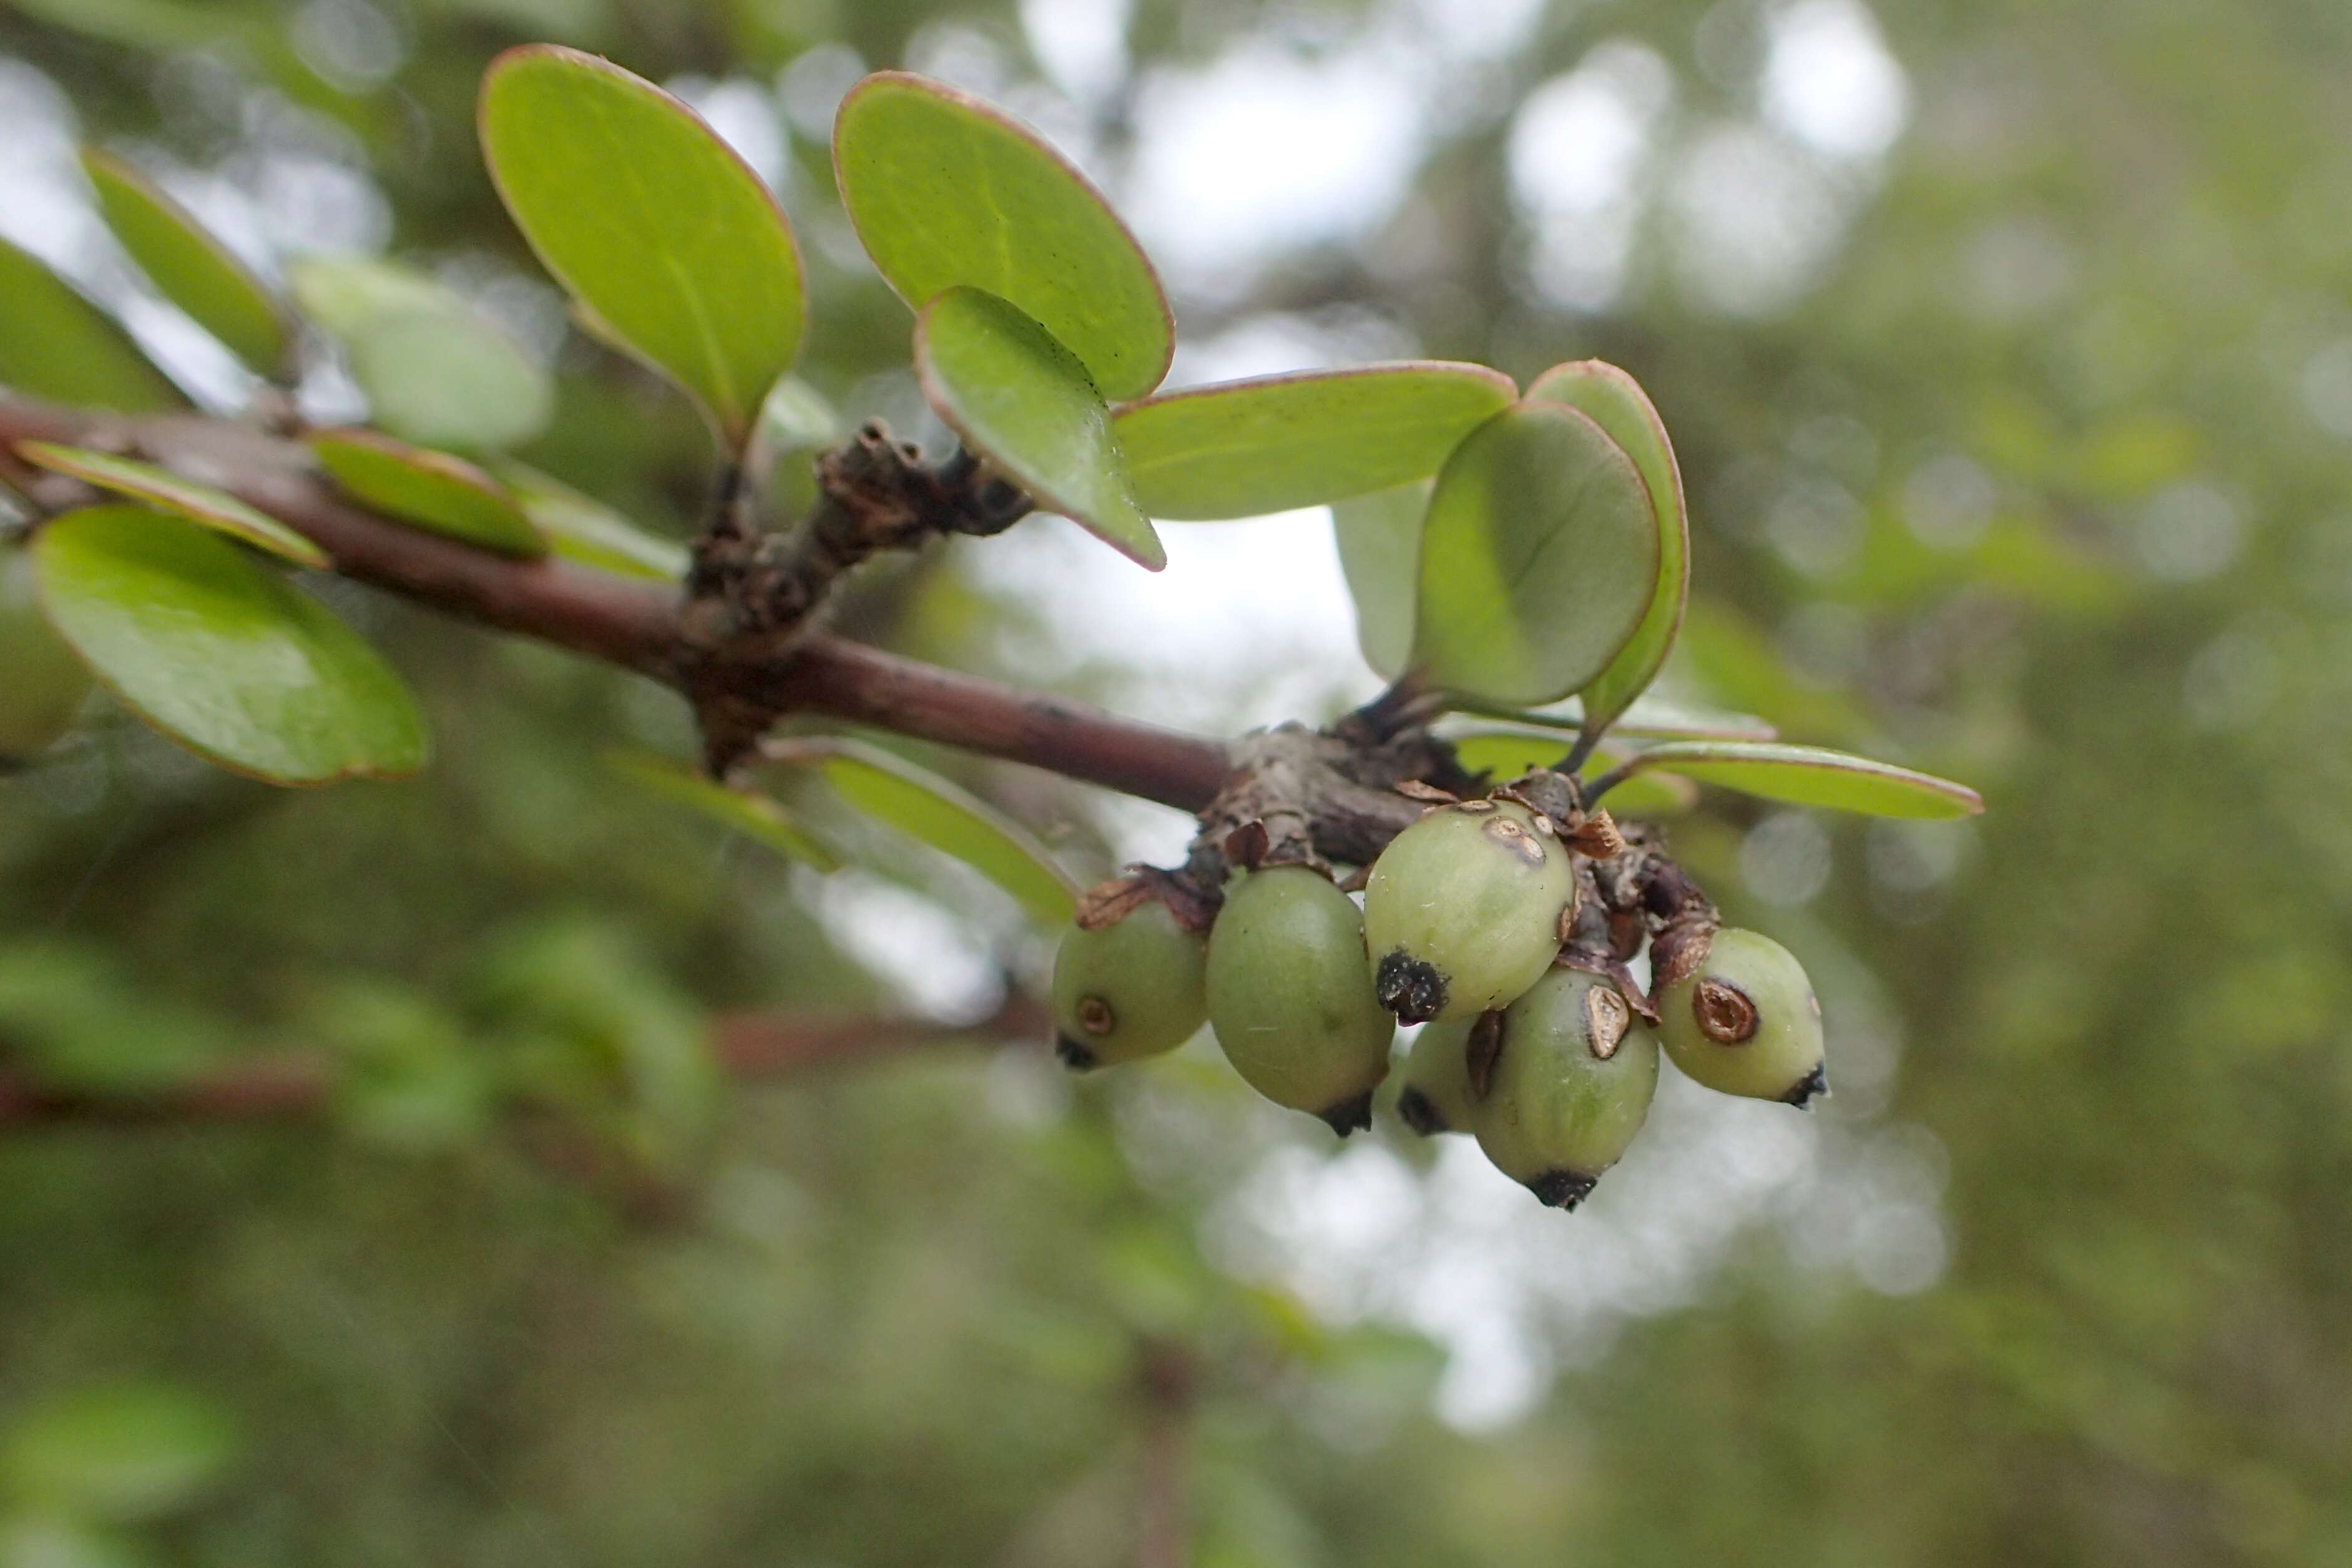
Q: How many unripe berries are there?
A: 6